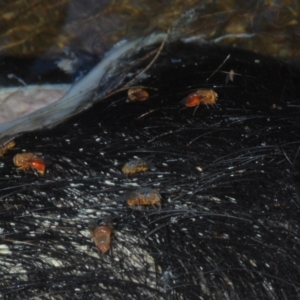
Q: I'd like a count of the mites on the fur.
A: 7